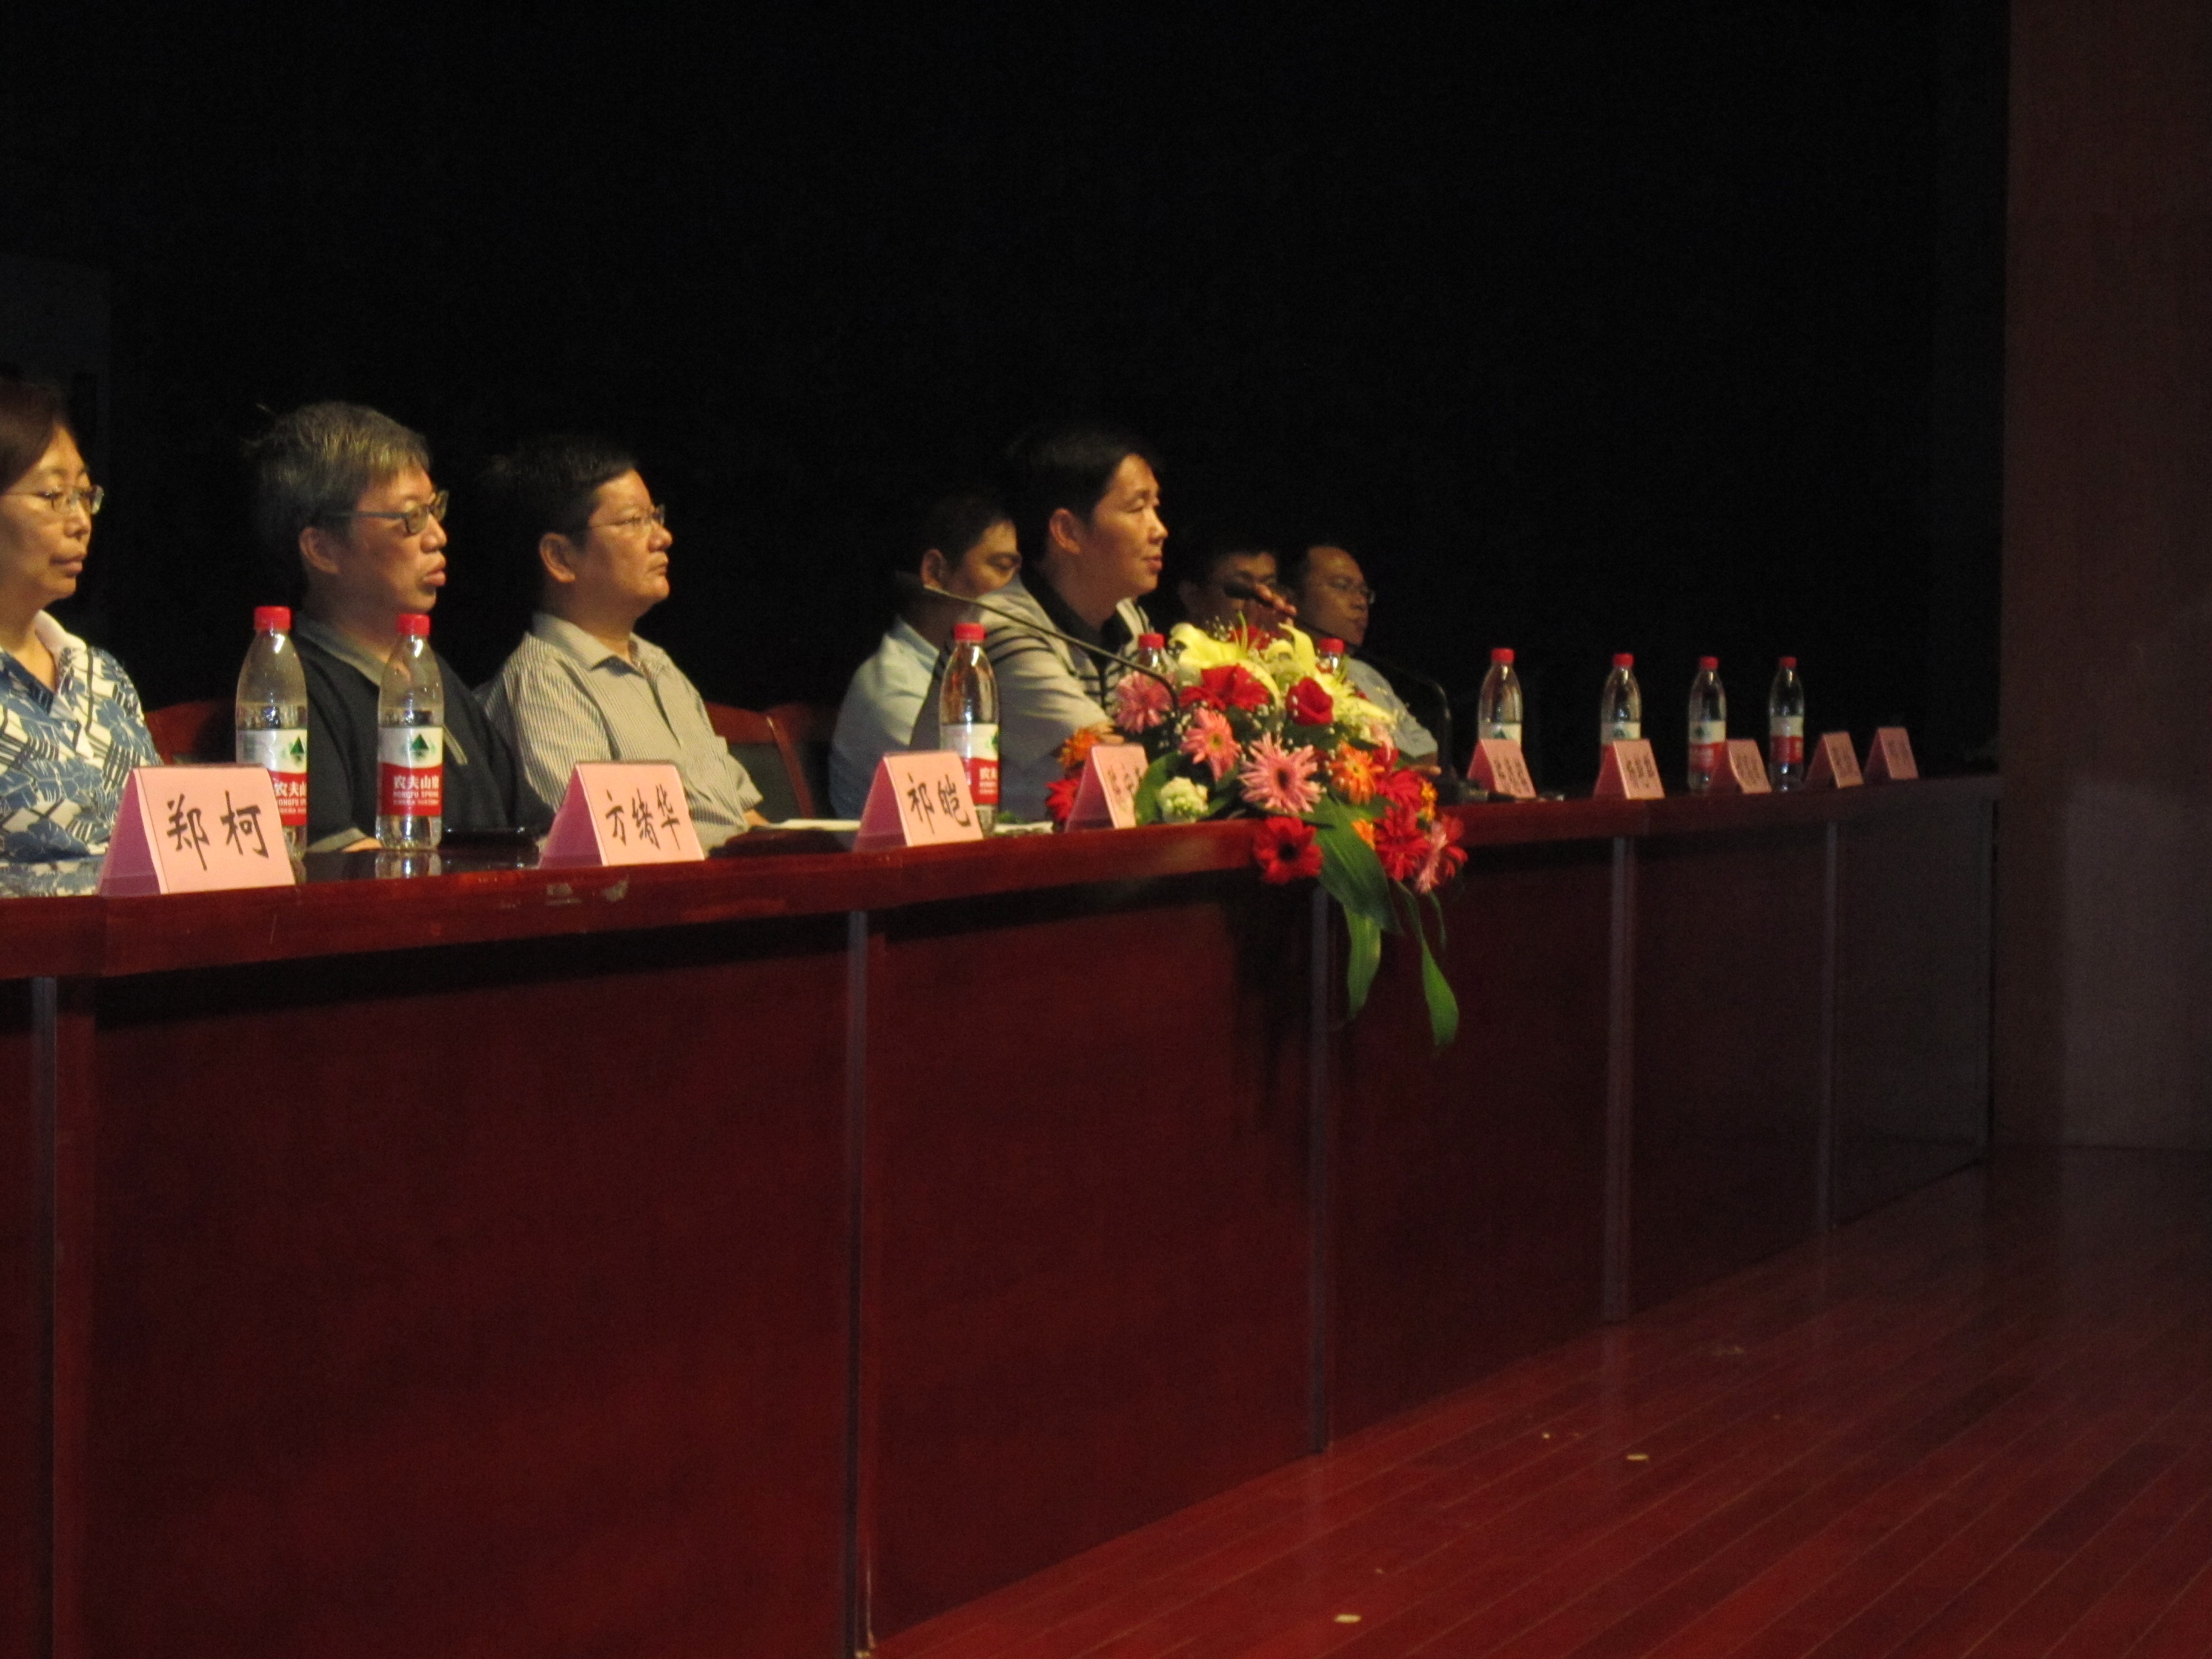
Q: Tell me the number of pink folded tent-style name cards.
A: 9